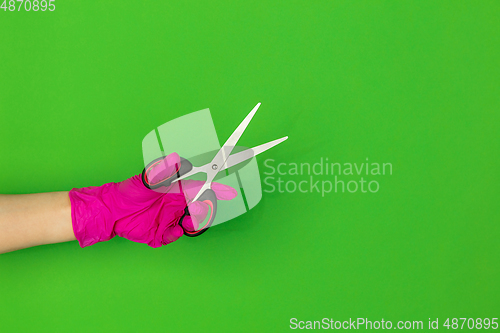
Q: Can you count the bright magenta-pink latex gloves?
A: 1